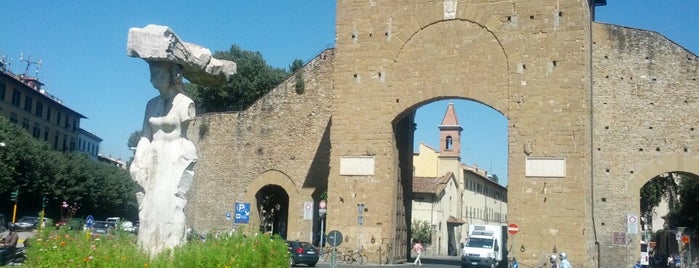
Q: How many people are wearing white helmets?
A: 2